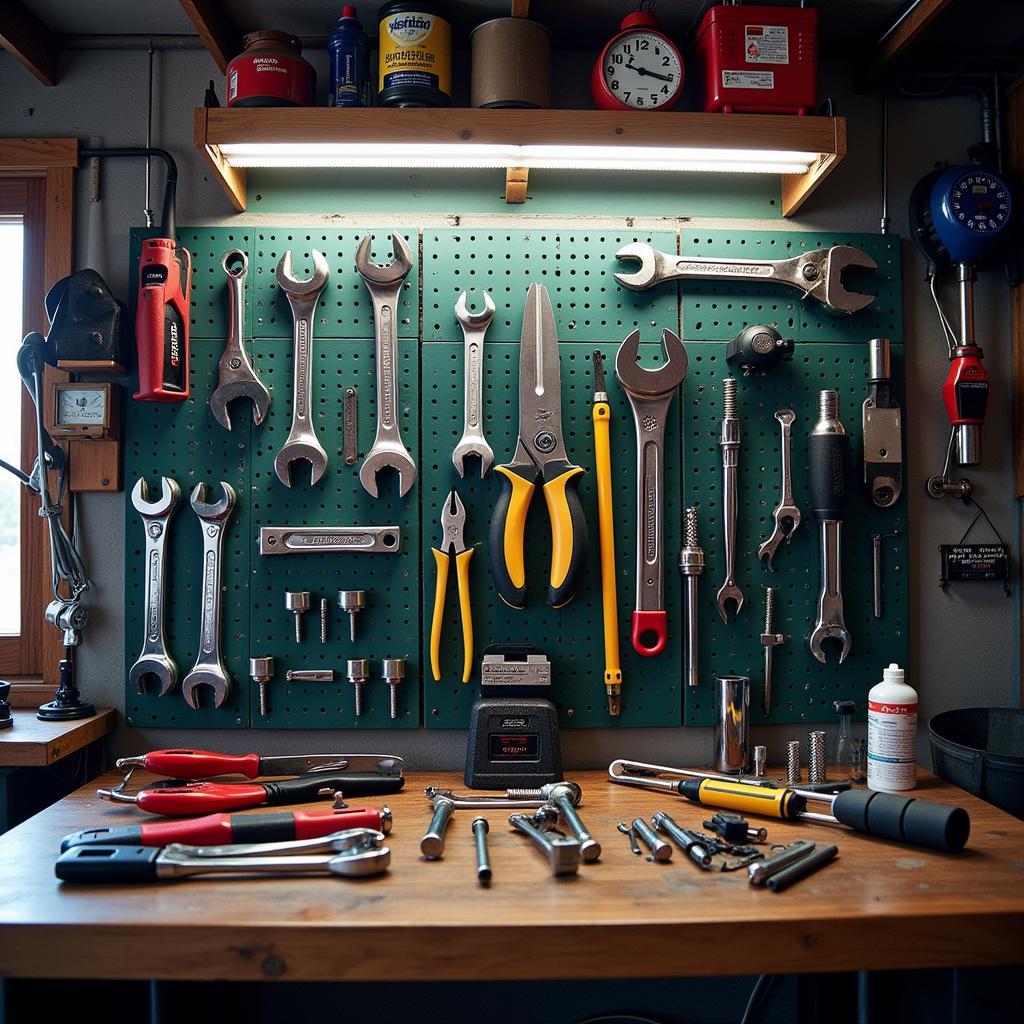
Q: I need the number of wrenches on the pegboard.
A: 11